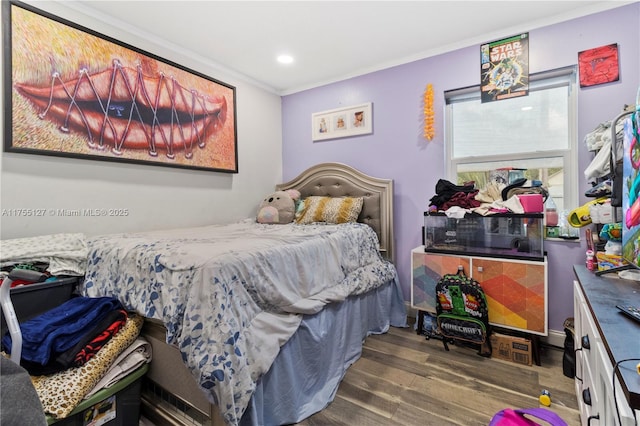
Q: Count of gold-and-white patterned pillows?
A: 1